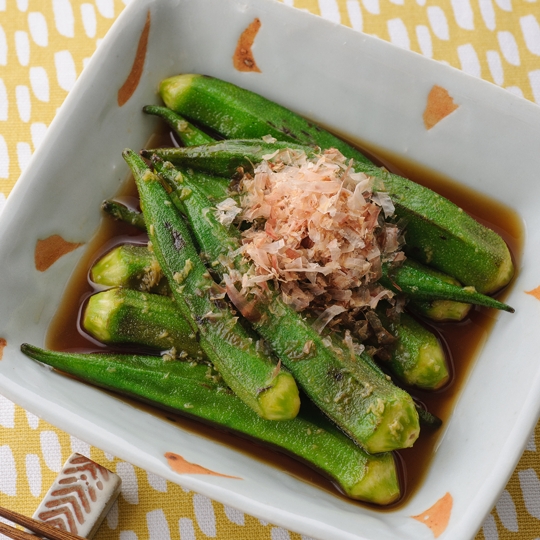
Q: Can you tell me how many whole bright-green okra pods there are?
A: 9